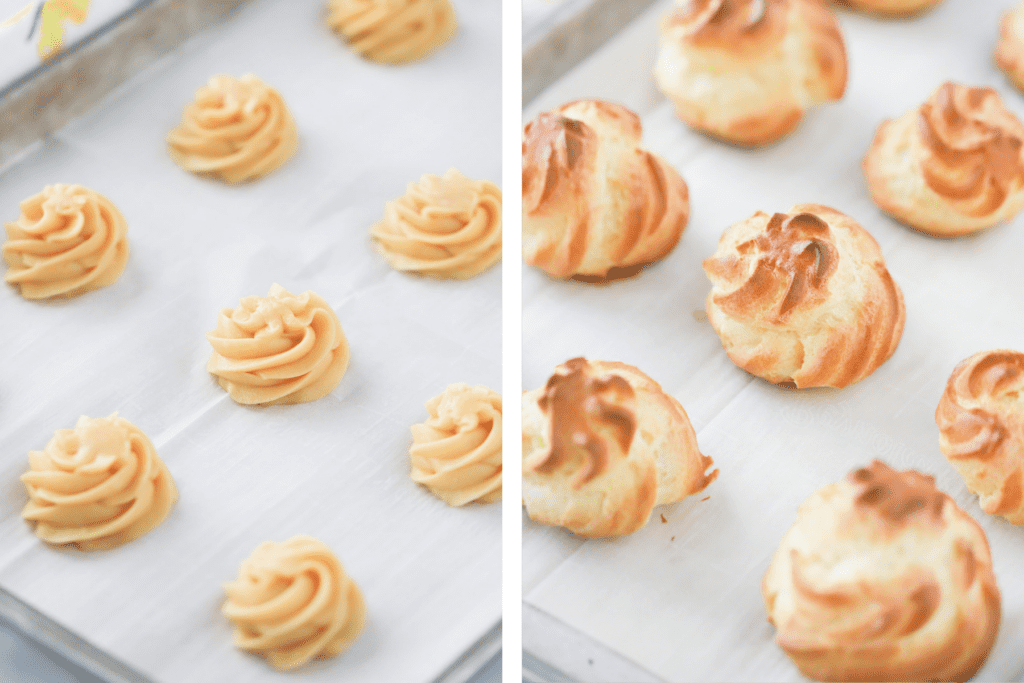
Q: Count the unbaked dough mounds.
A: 8